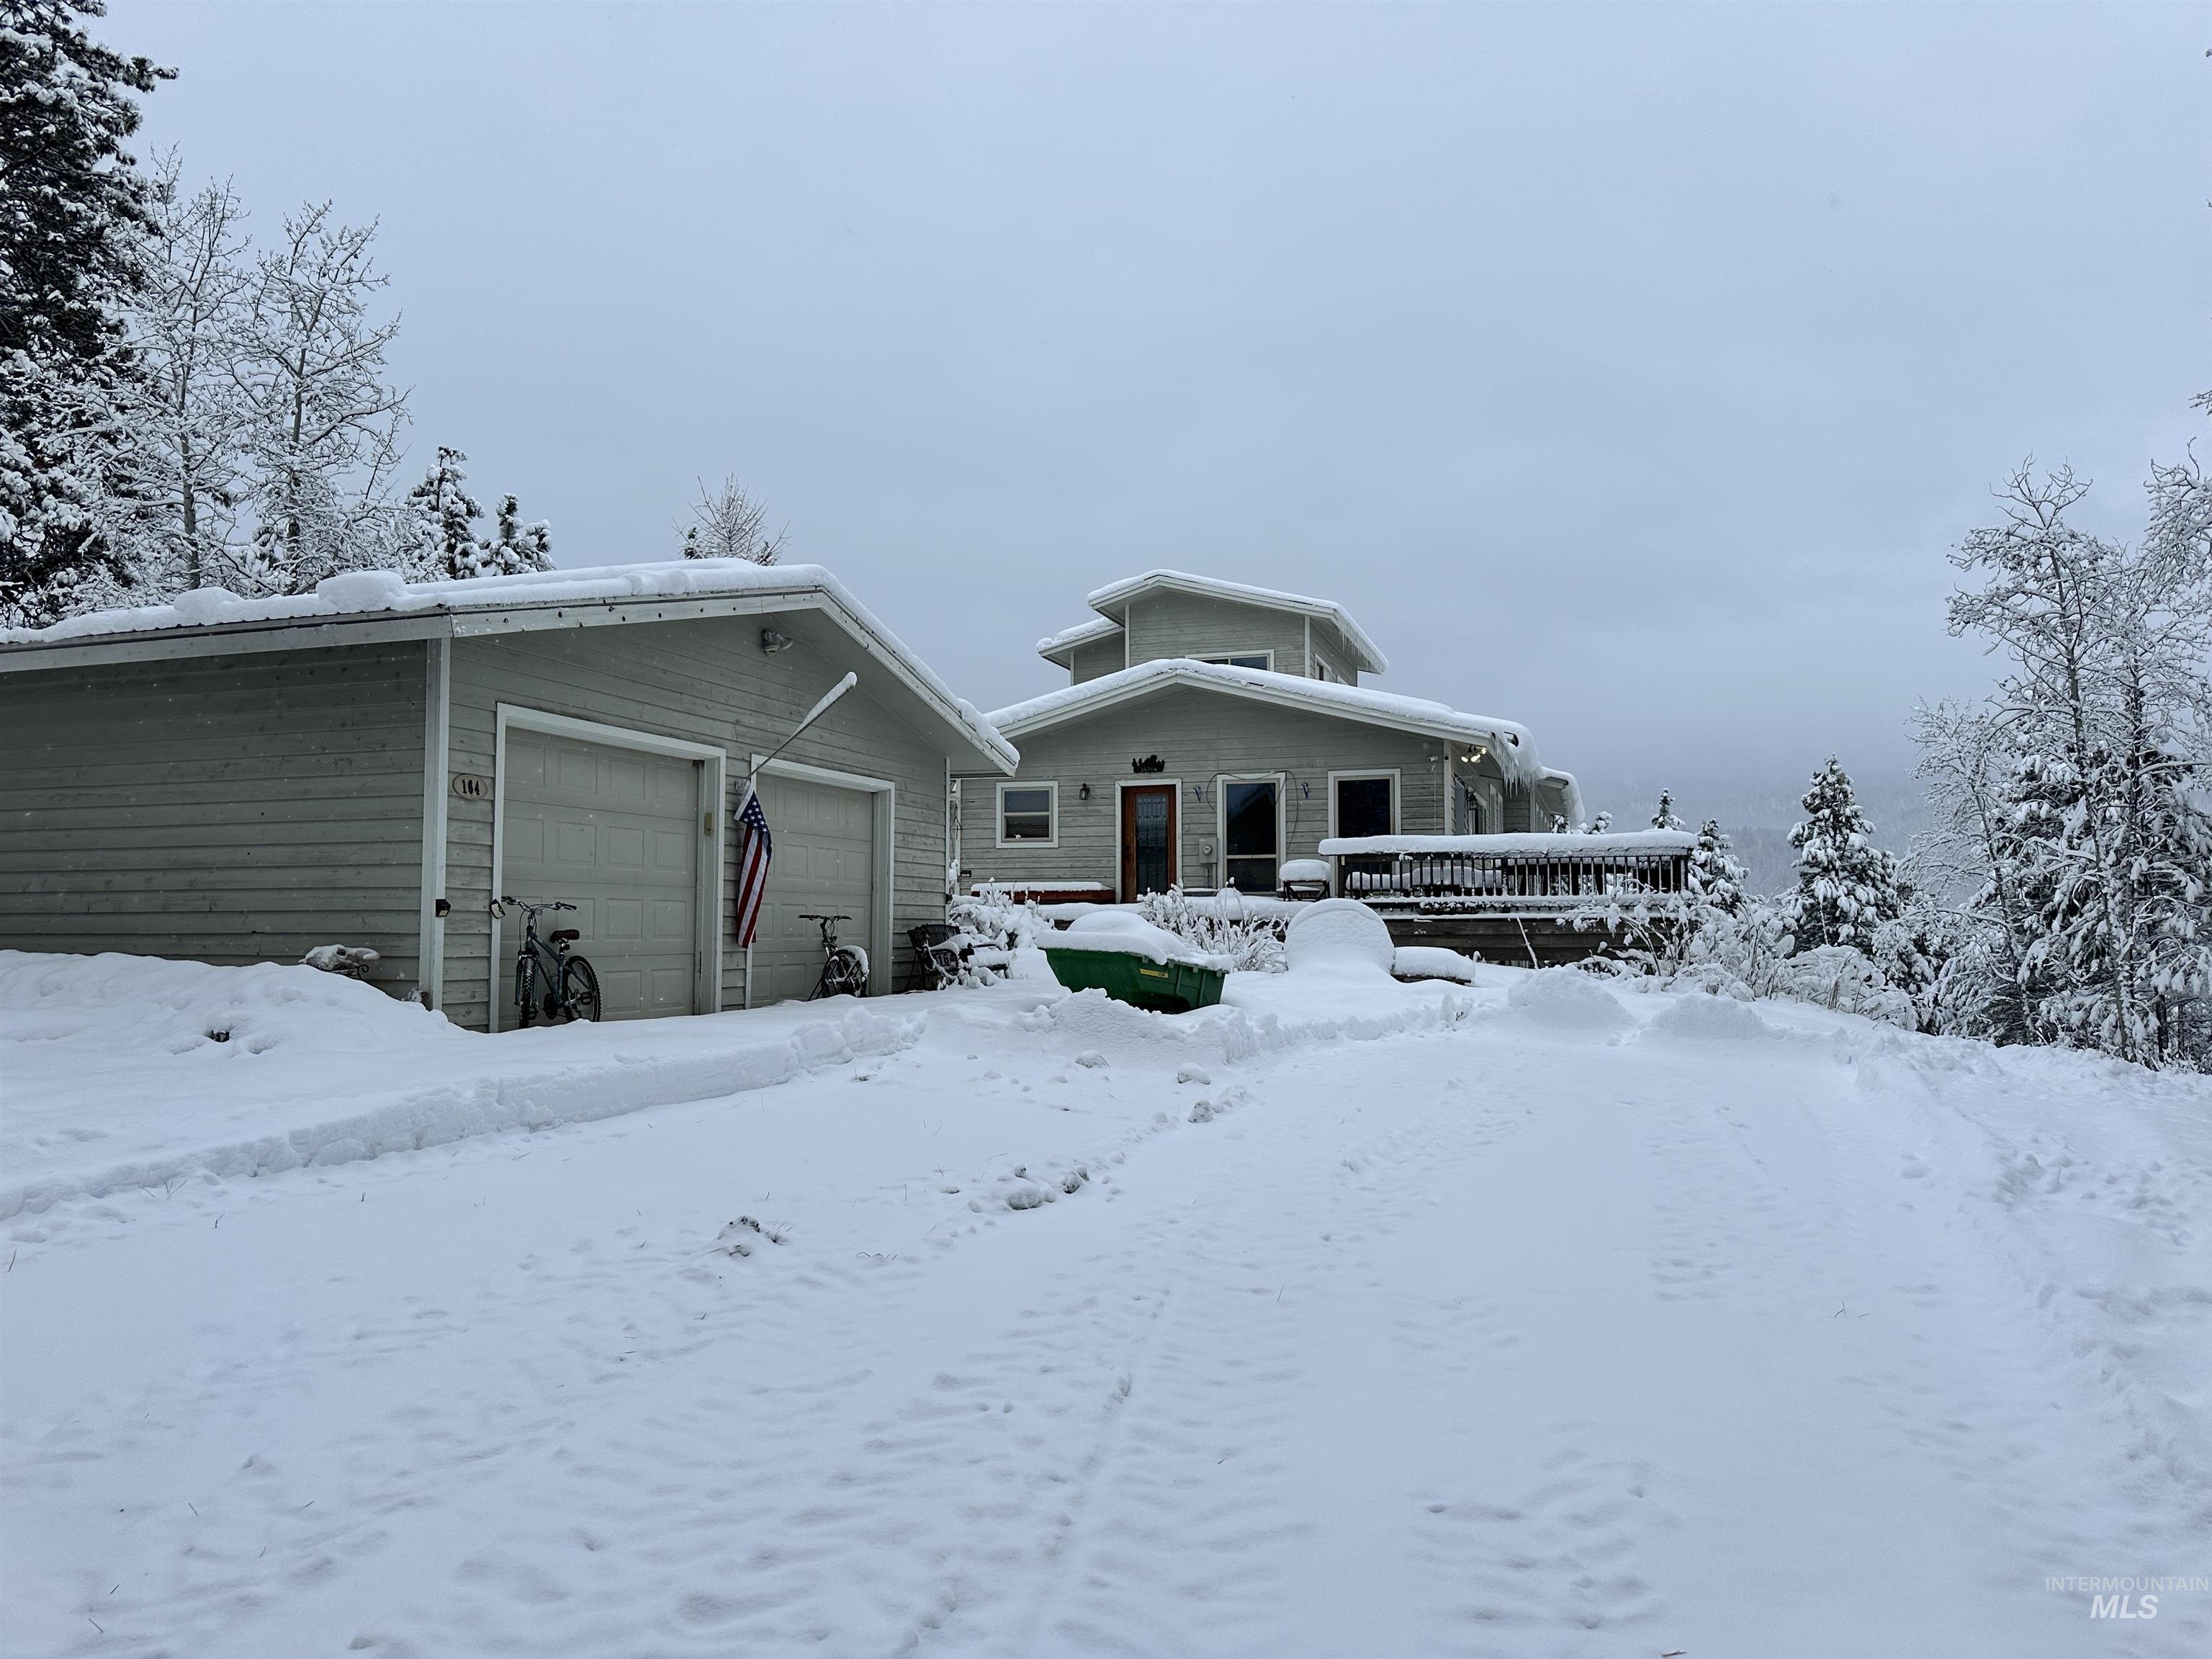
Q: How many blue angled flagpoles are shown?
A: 0